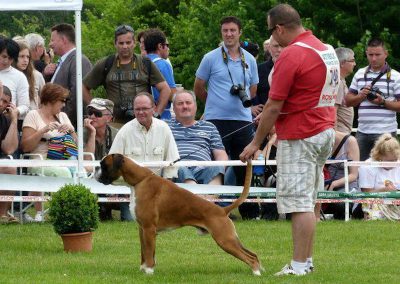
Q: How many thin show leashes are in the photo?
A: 1